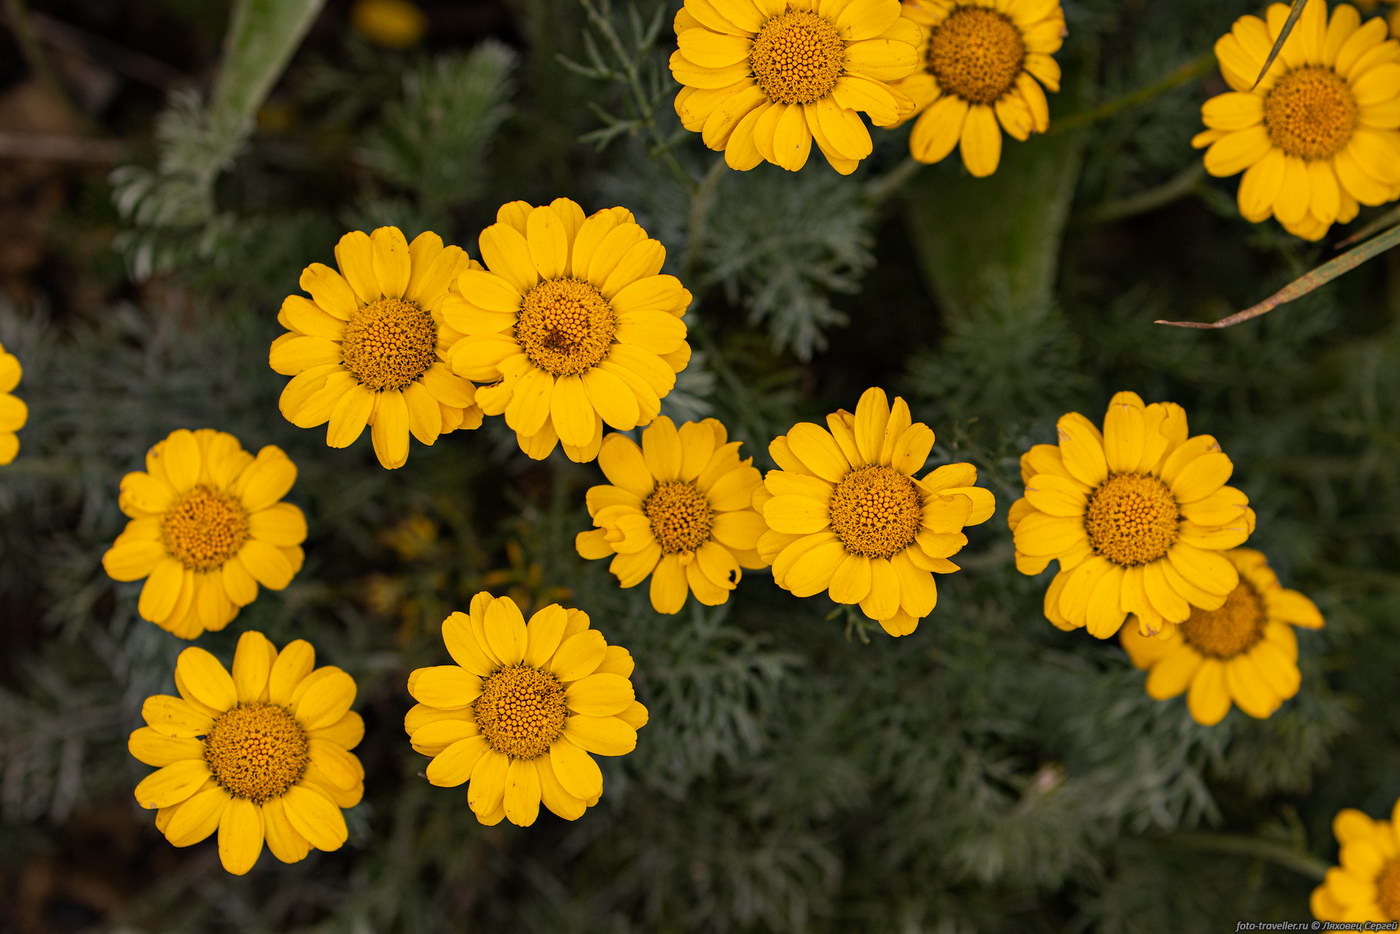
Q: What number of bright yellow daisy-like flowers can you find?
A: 14